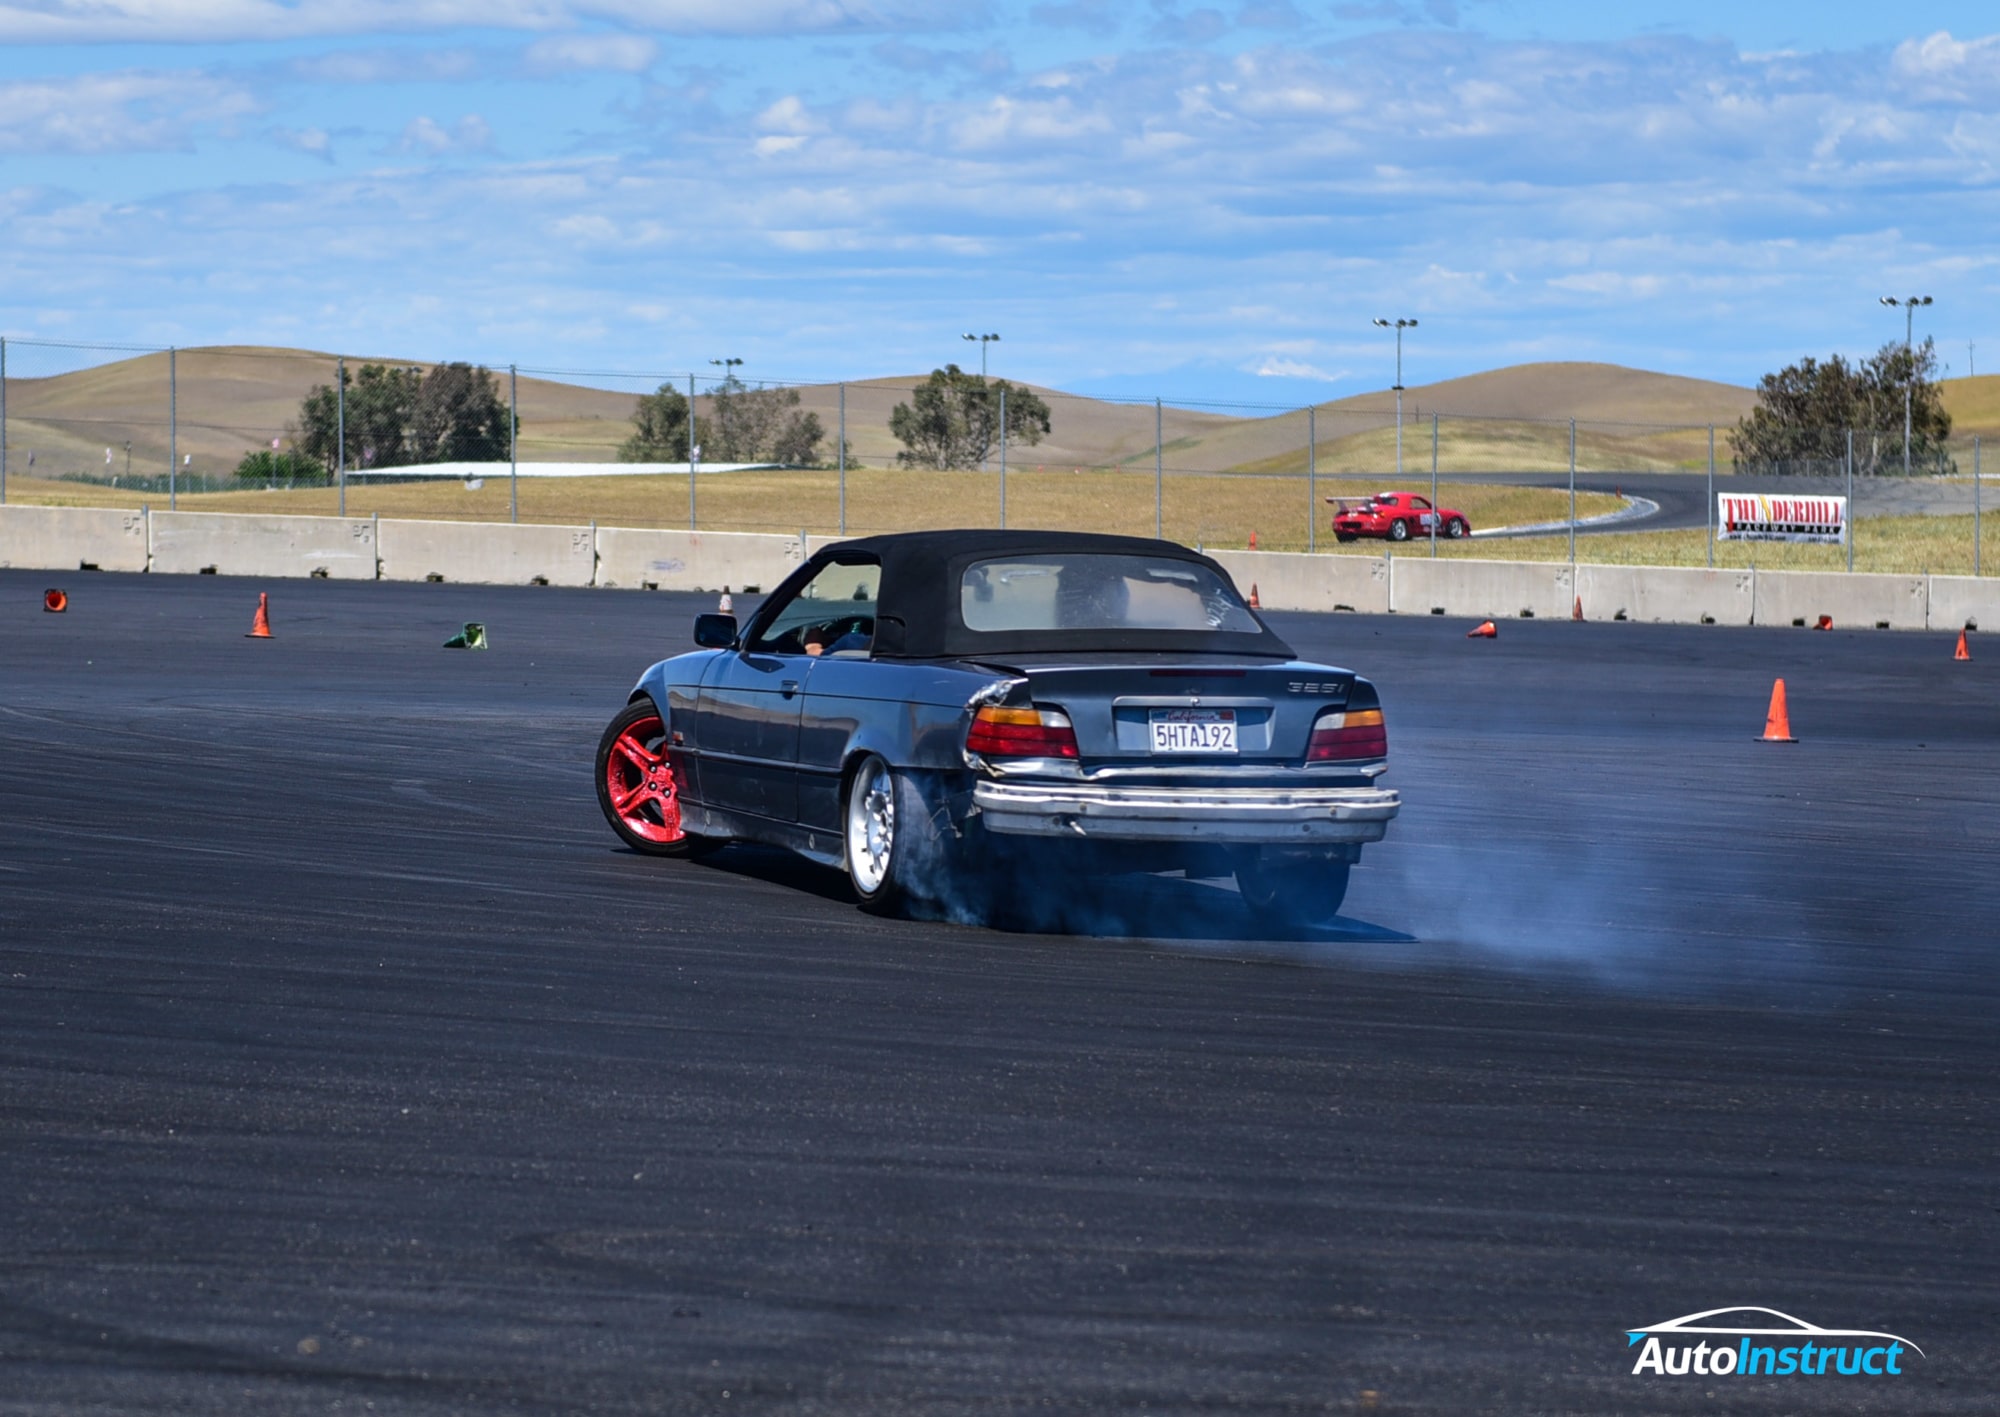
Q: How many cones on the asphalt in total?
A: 10